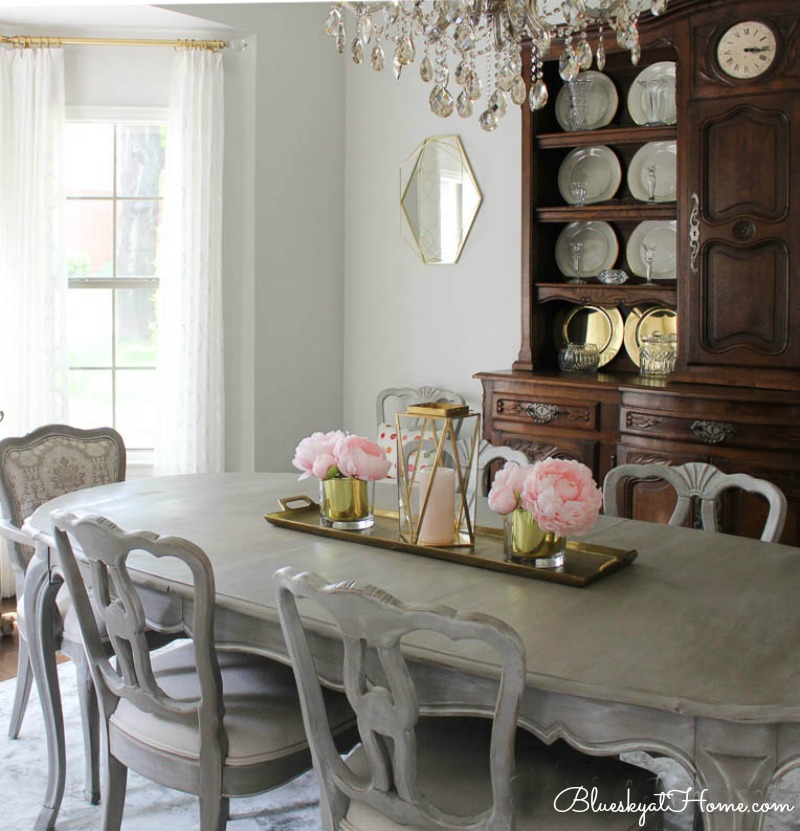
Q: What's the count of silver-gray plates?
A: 6